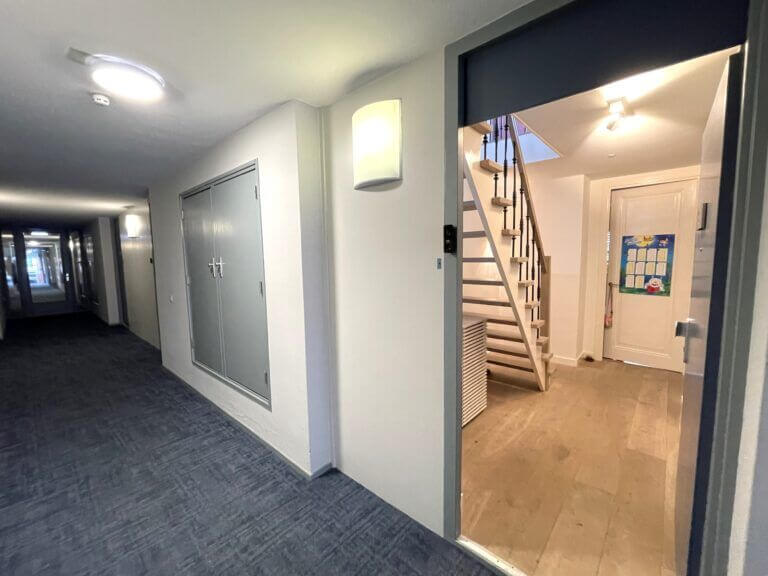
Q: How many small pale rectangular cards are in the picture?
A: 10